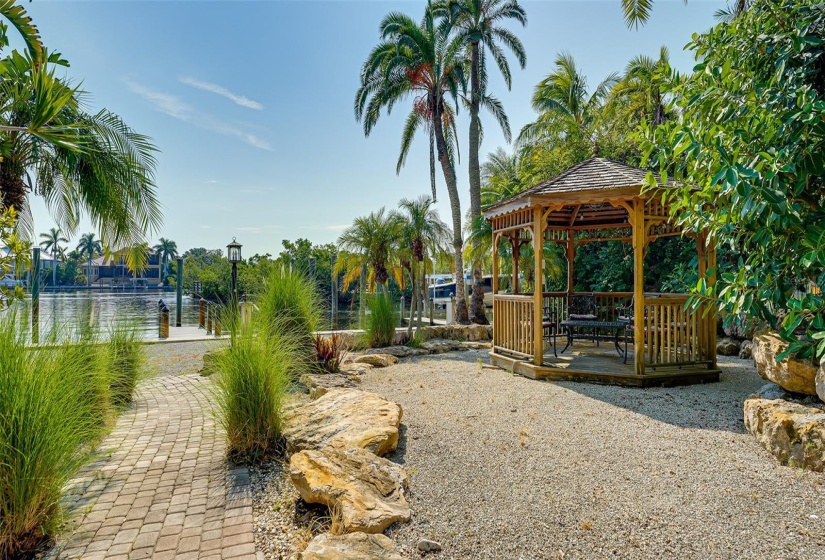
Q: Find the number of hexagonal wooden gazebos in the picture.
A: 1